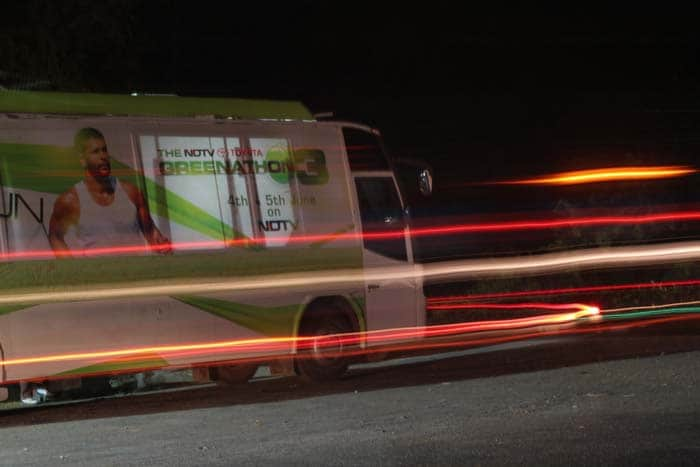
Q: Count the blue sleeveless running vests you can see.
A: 0